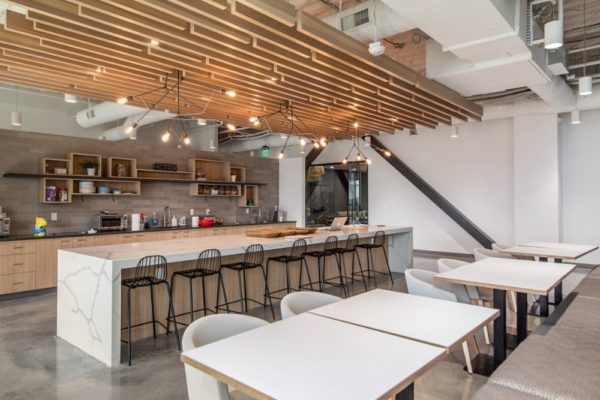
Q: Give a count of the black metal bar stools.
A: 7